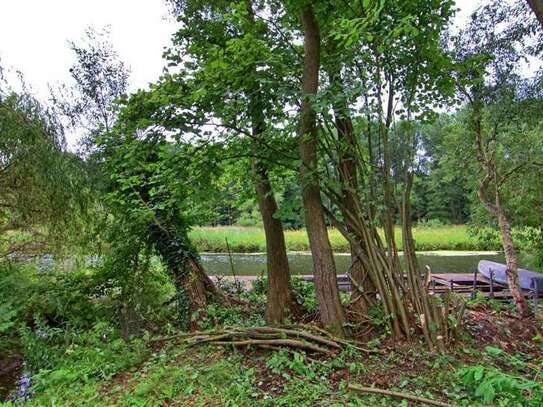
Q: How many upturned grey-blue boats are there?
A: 1